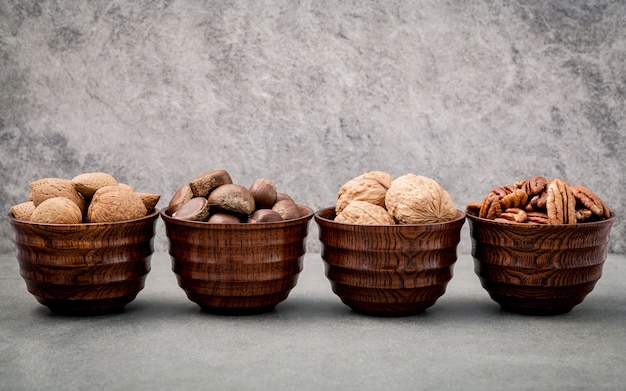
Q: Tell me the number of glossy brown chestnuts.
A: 9